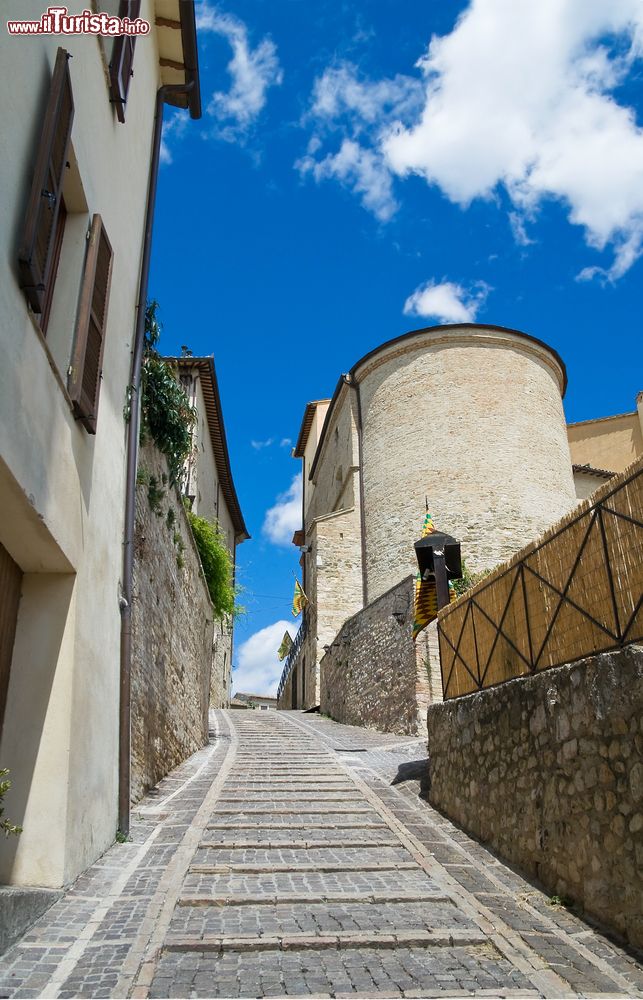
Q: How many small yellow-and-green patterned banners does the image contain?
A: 3